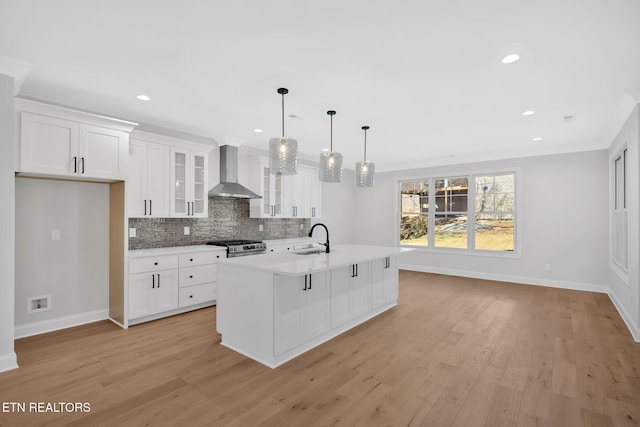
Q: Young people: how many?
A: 0